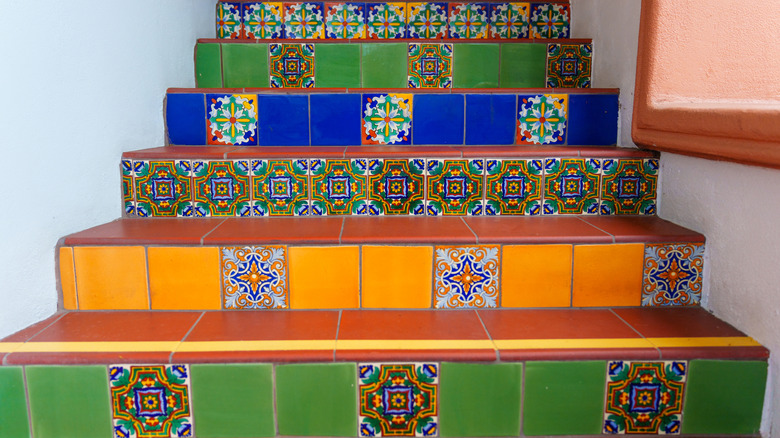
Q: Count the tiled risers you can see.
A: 6